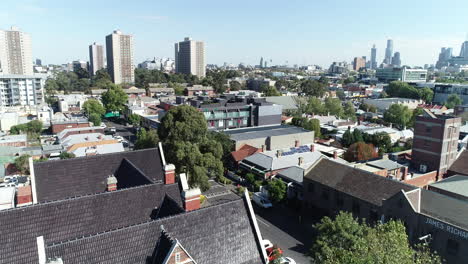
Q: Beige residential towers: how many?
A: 4